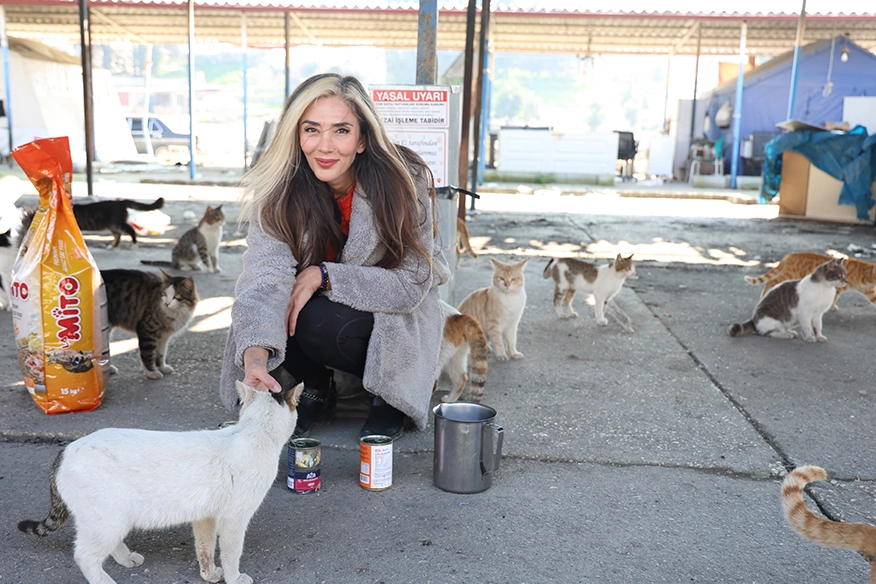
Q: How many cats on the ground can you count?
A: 12